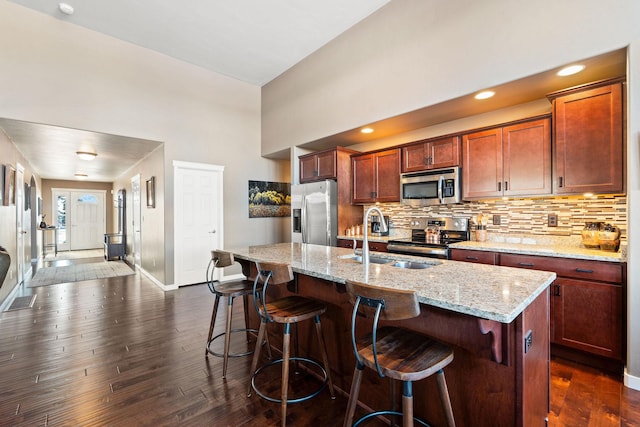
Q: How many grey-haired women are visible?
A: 0